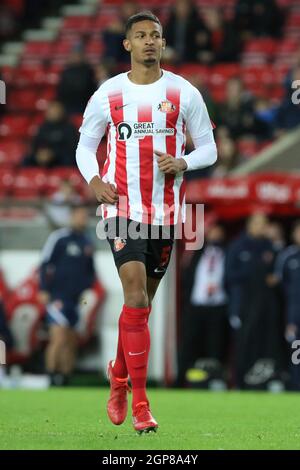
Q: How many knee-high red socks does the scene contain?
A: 2